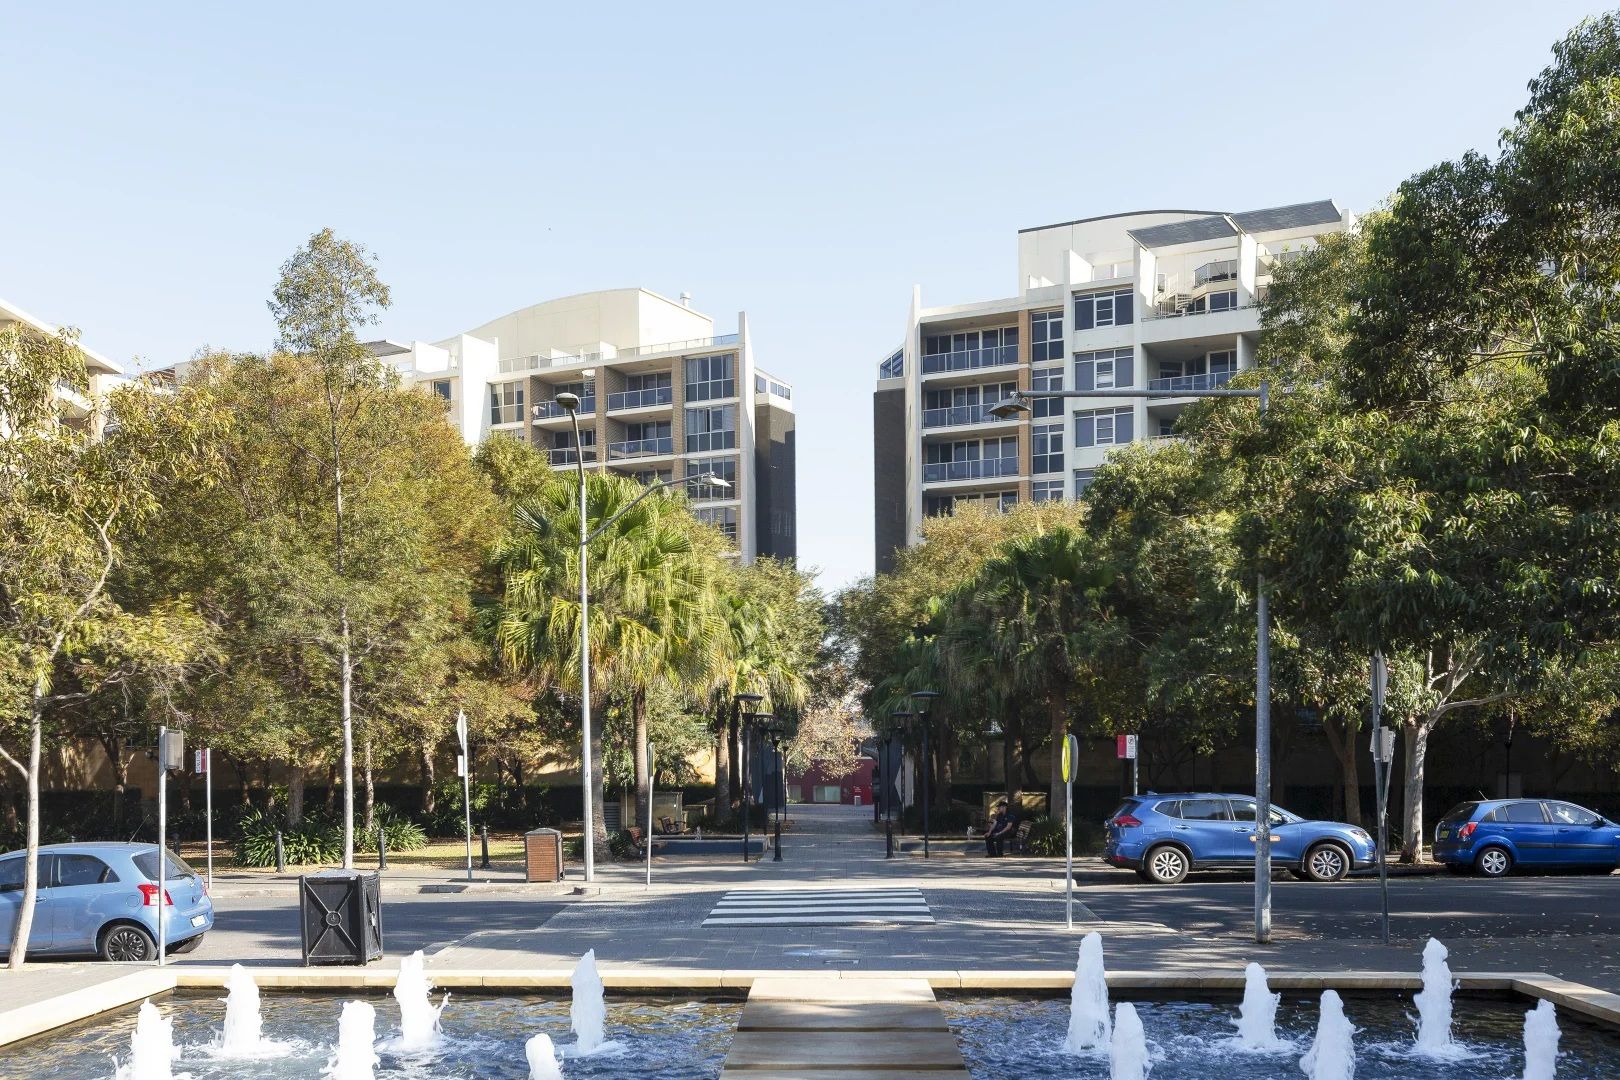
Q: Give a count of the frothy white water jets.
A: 12